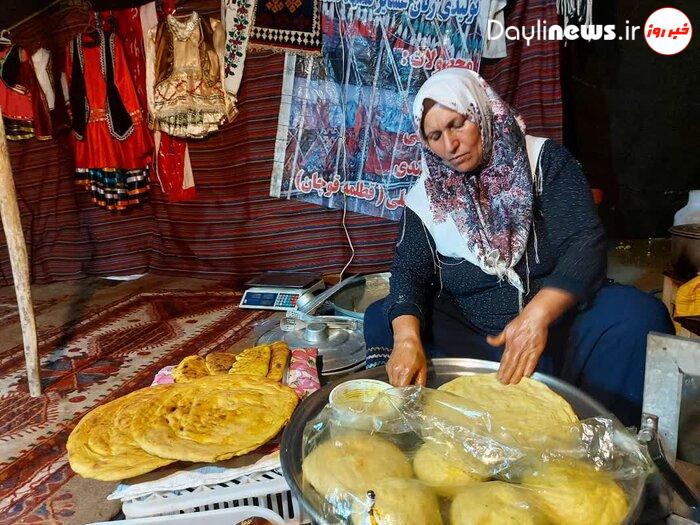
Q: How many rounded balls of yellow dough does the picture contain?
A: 5